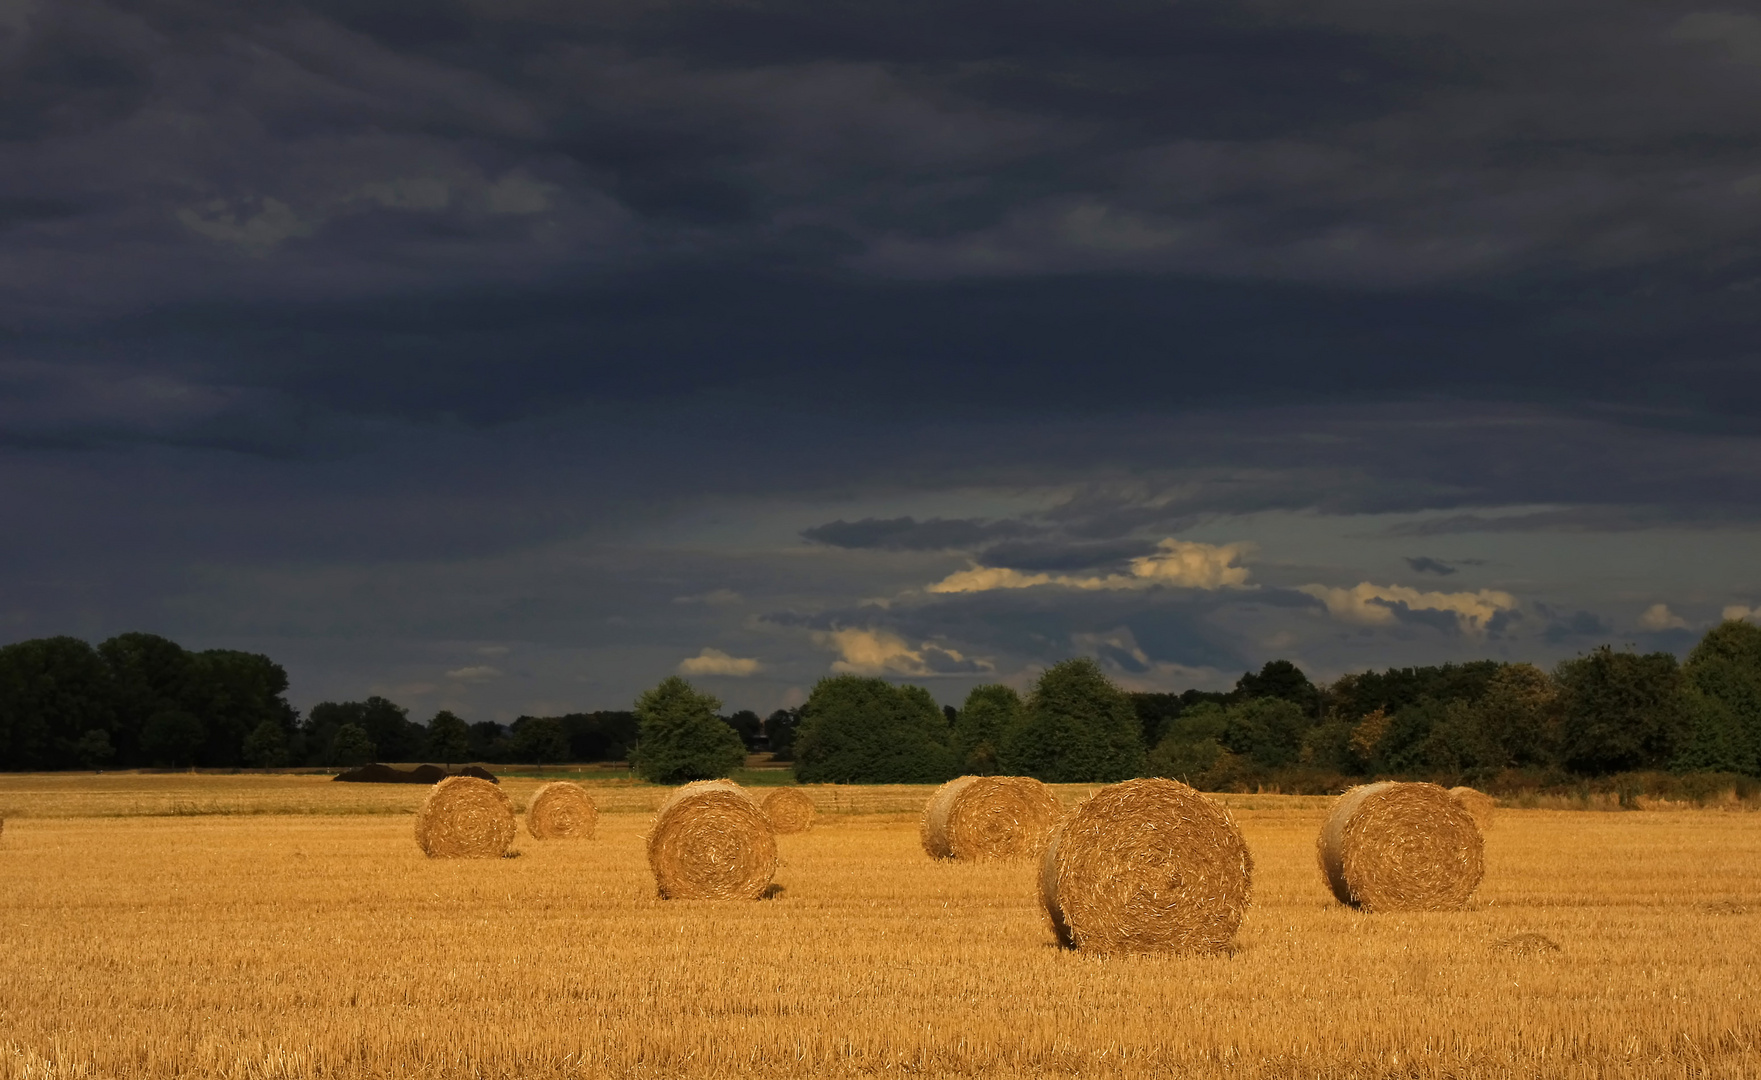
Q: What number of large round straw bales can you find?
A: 8